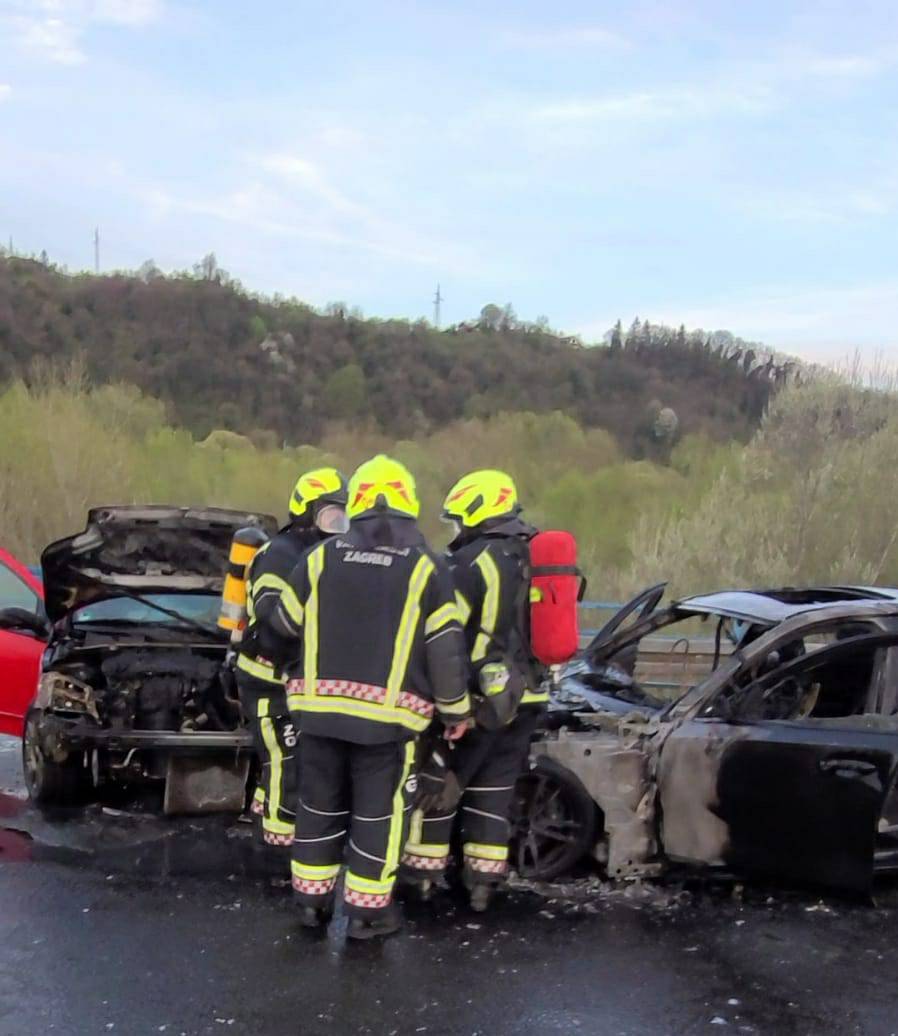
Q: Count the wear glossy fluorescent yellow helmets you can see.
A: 3